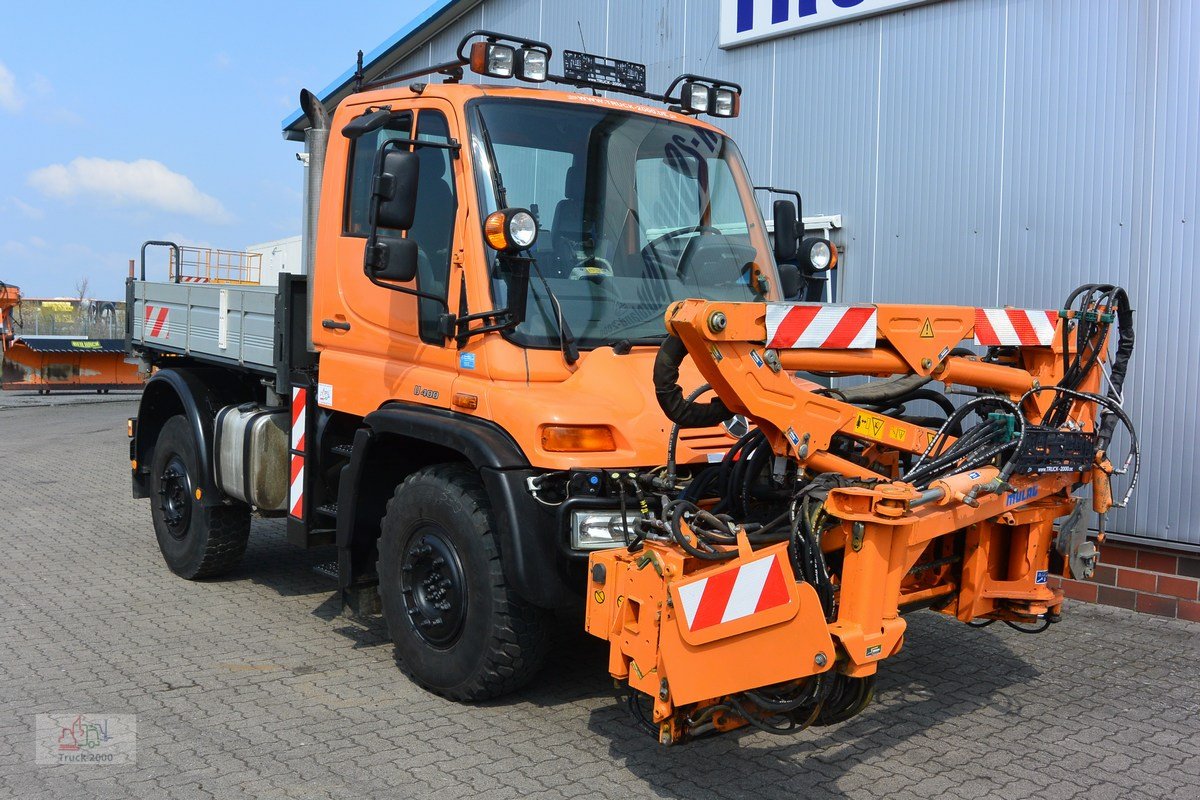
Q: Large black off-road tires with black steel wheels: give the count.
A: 2